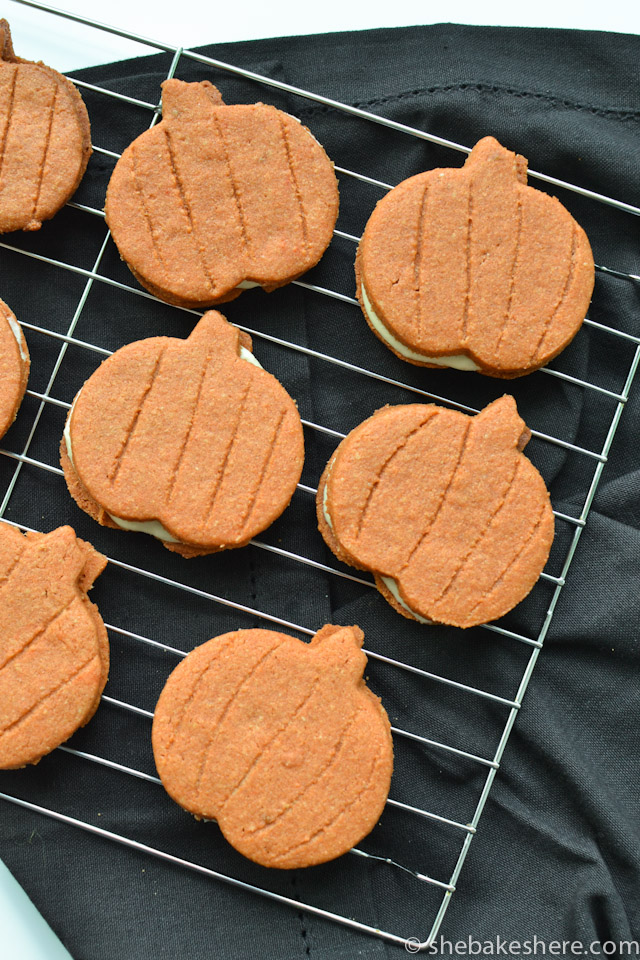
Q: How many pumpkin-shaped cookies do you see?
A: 8